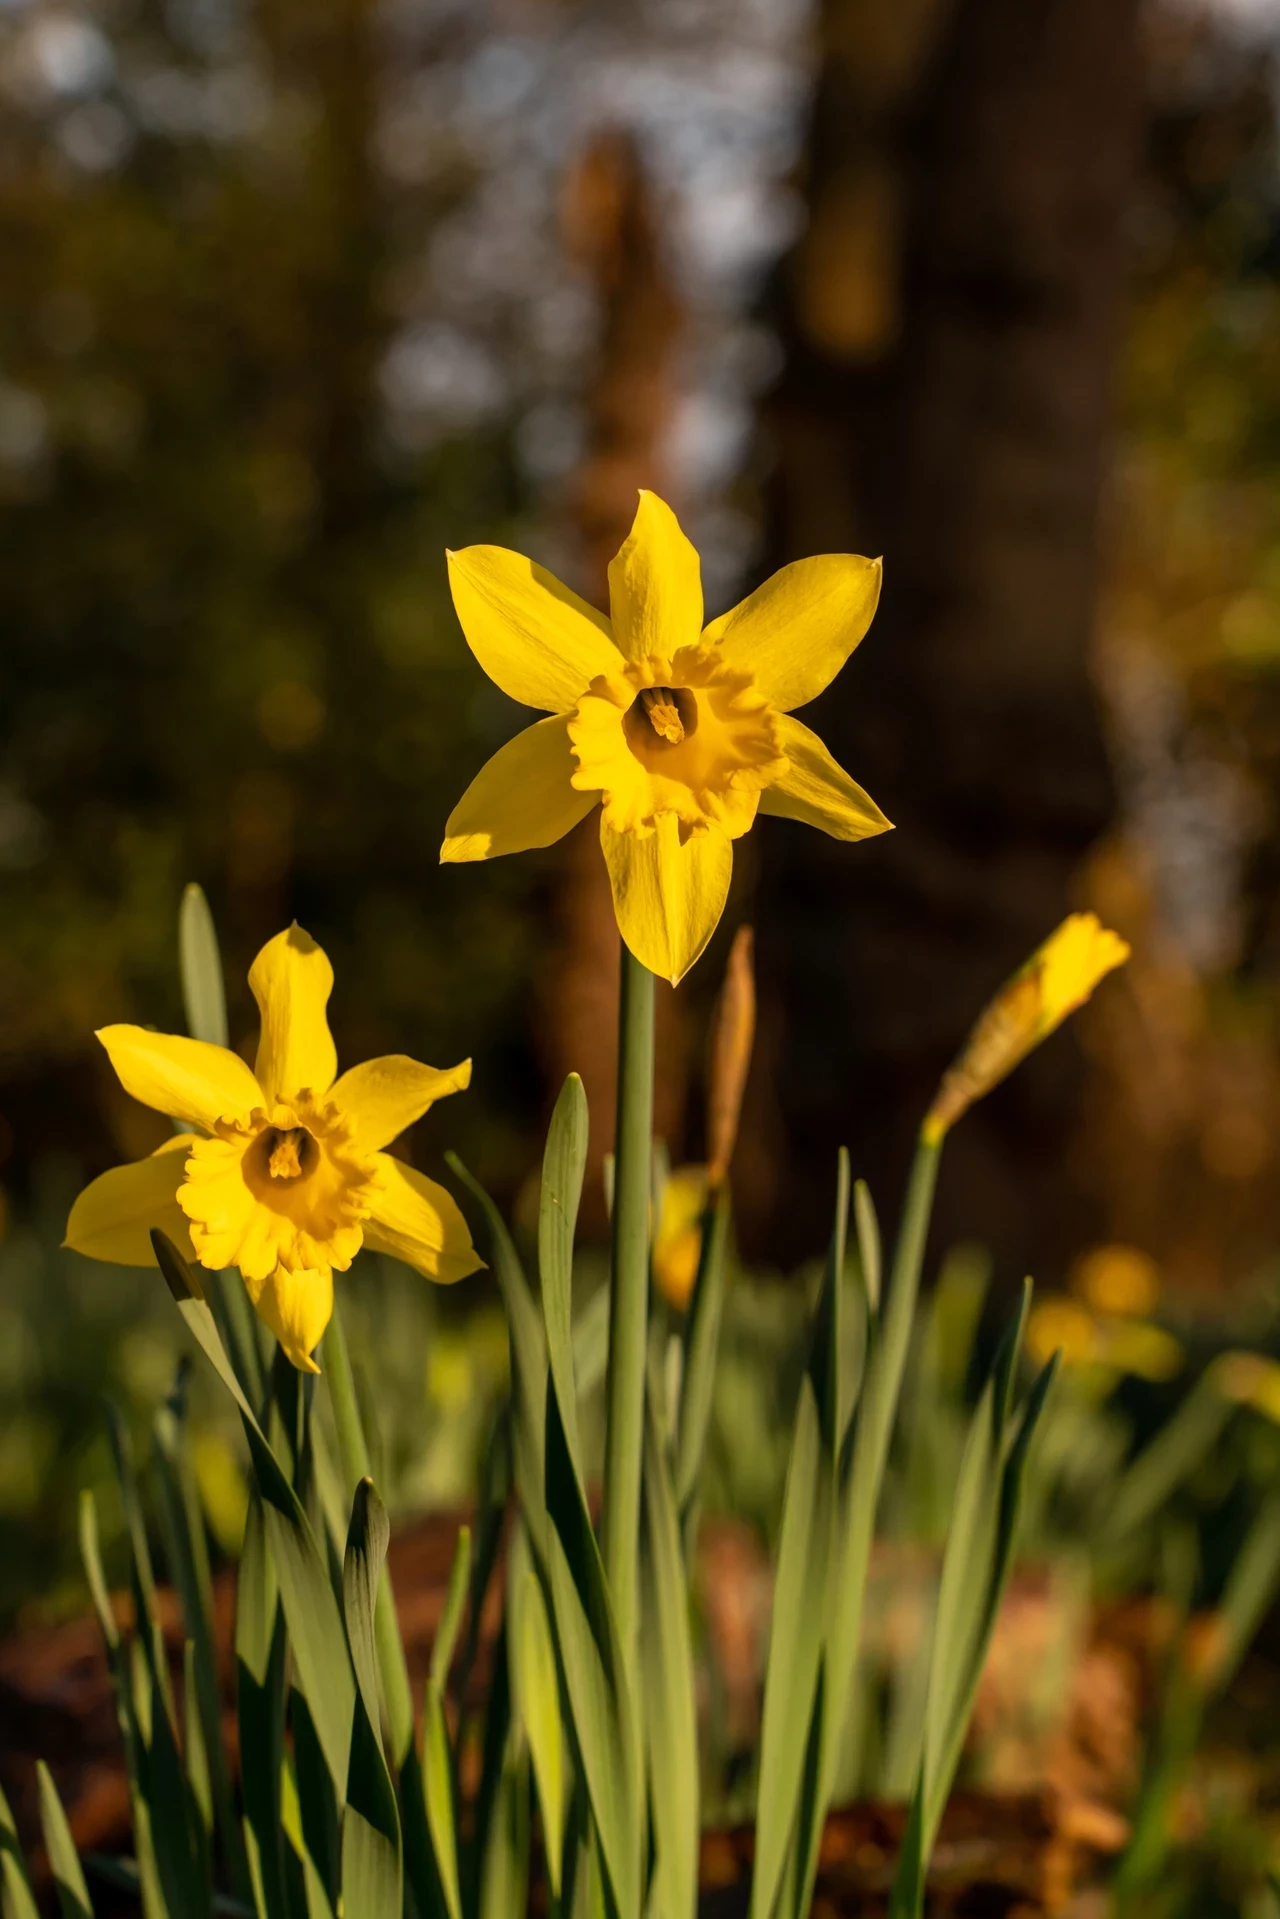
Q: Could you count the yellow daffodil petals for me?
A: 12